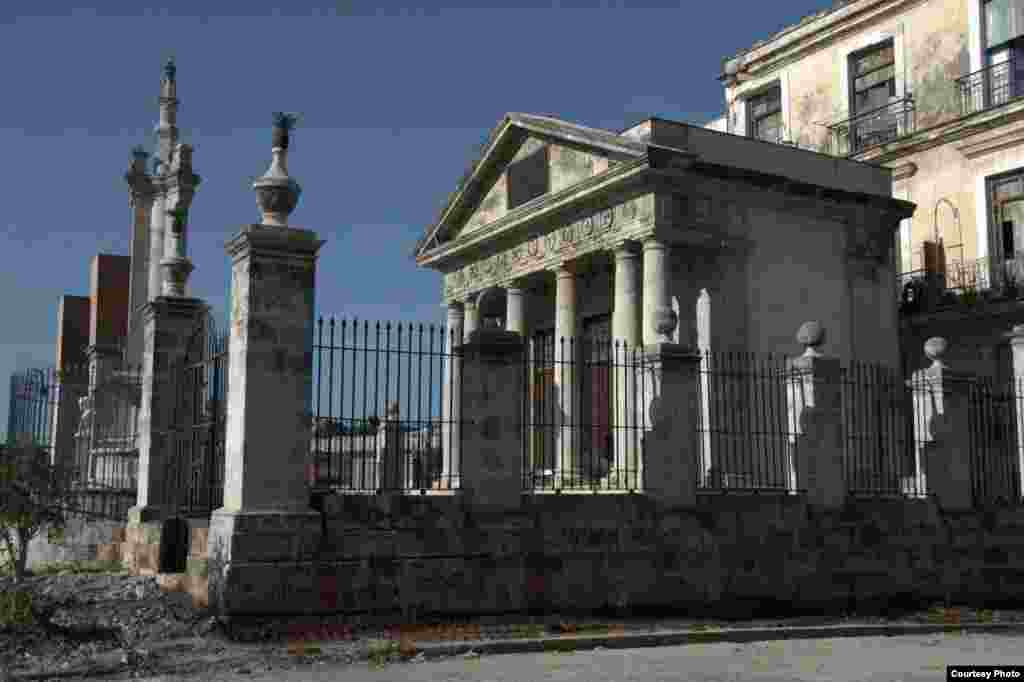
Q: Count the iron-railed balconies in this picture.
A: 3